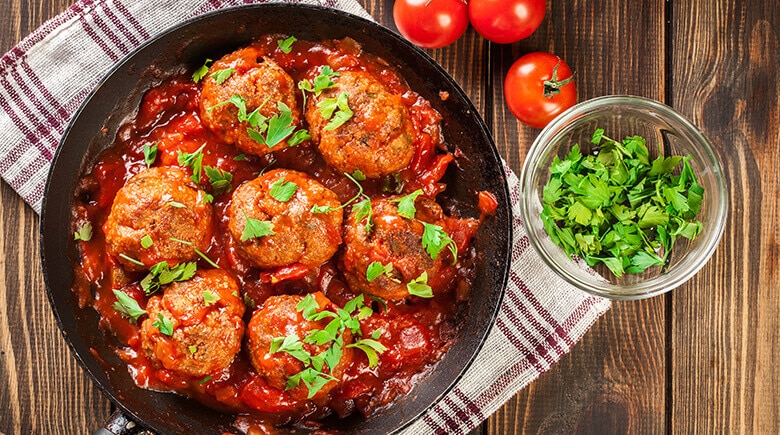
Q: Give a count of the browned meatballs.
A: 7